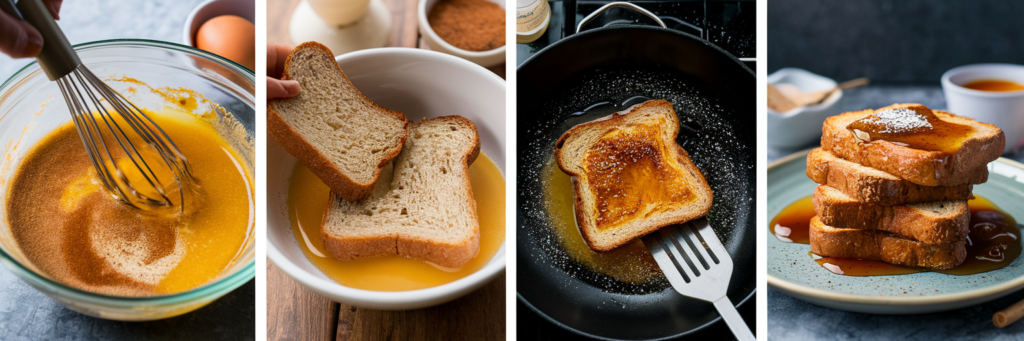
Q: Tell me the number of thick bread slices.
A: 7